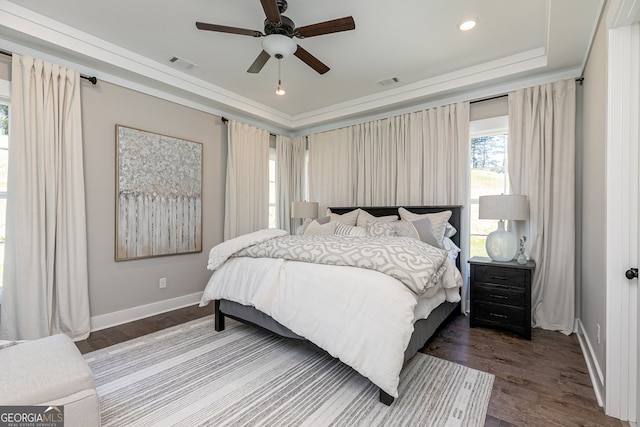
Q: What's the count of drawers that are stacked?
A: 3